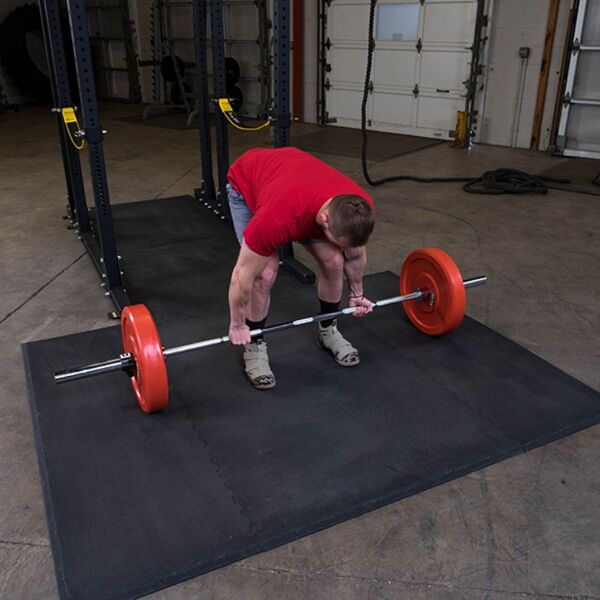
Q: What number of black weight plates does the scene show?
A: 4